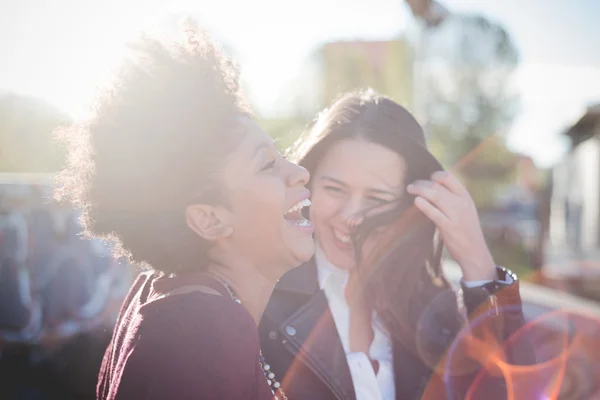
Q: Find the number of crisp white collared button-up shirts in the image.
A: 1